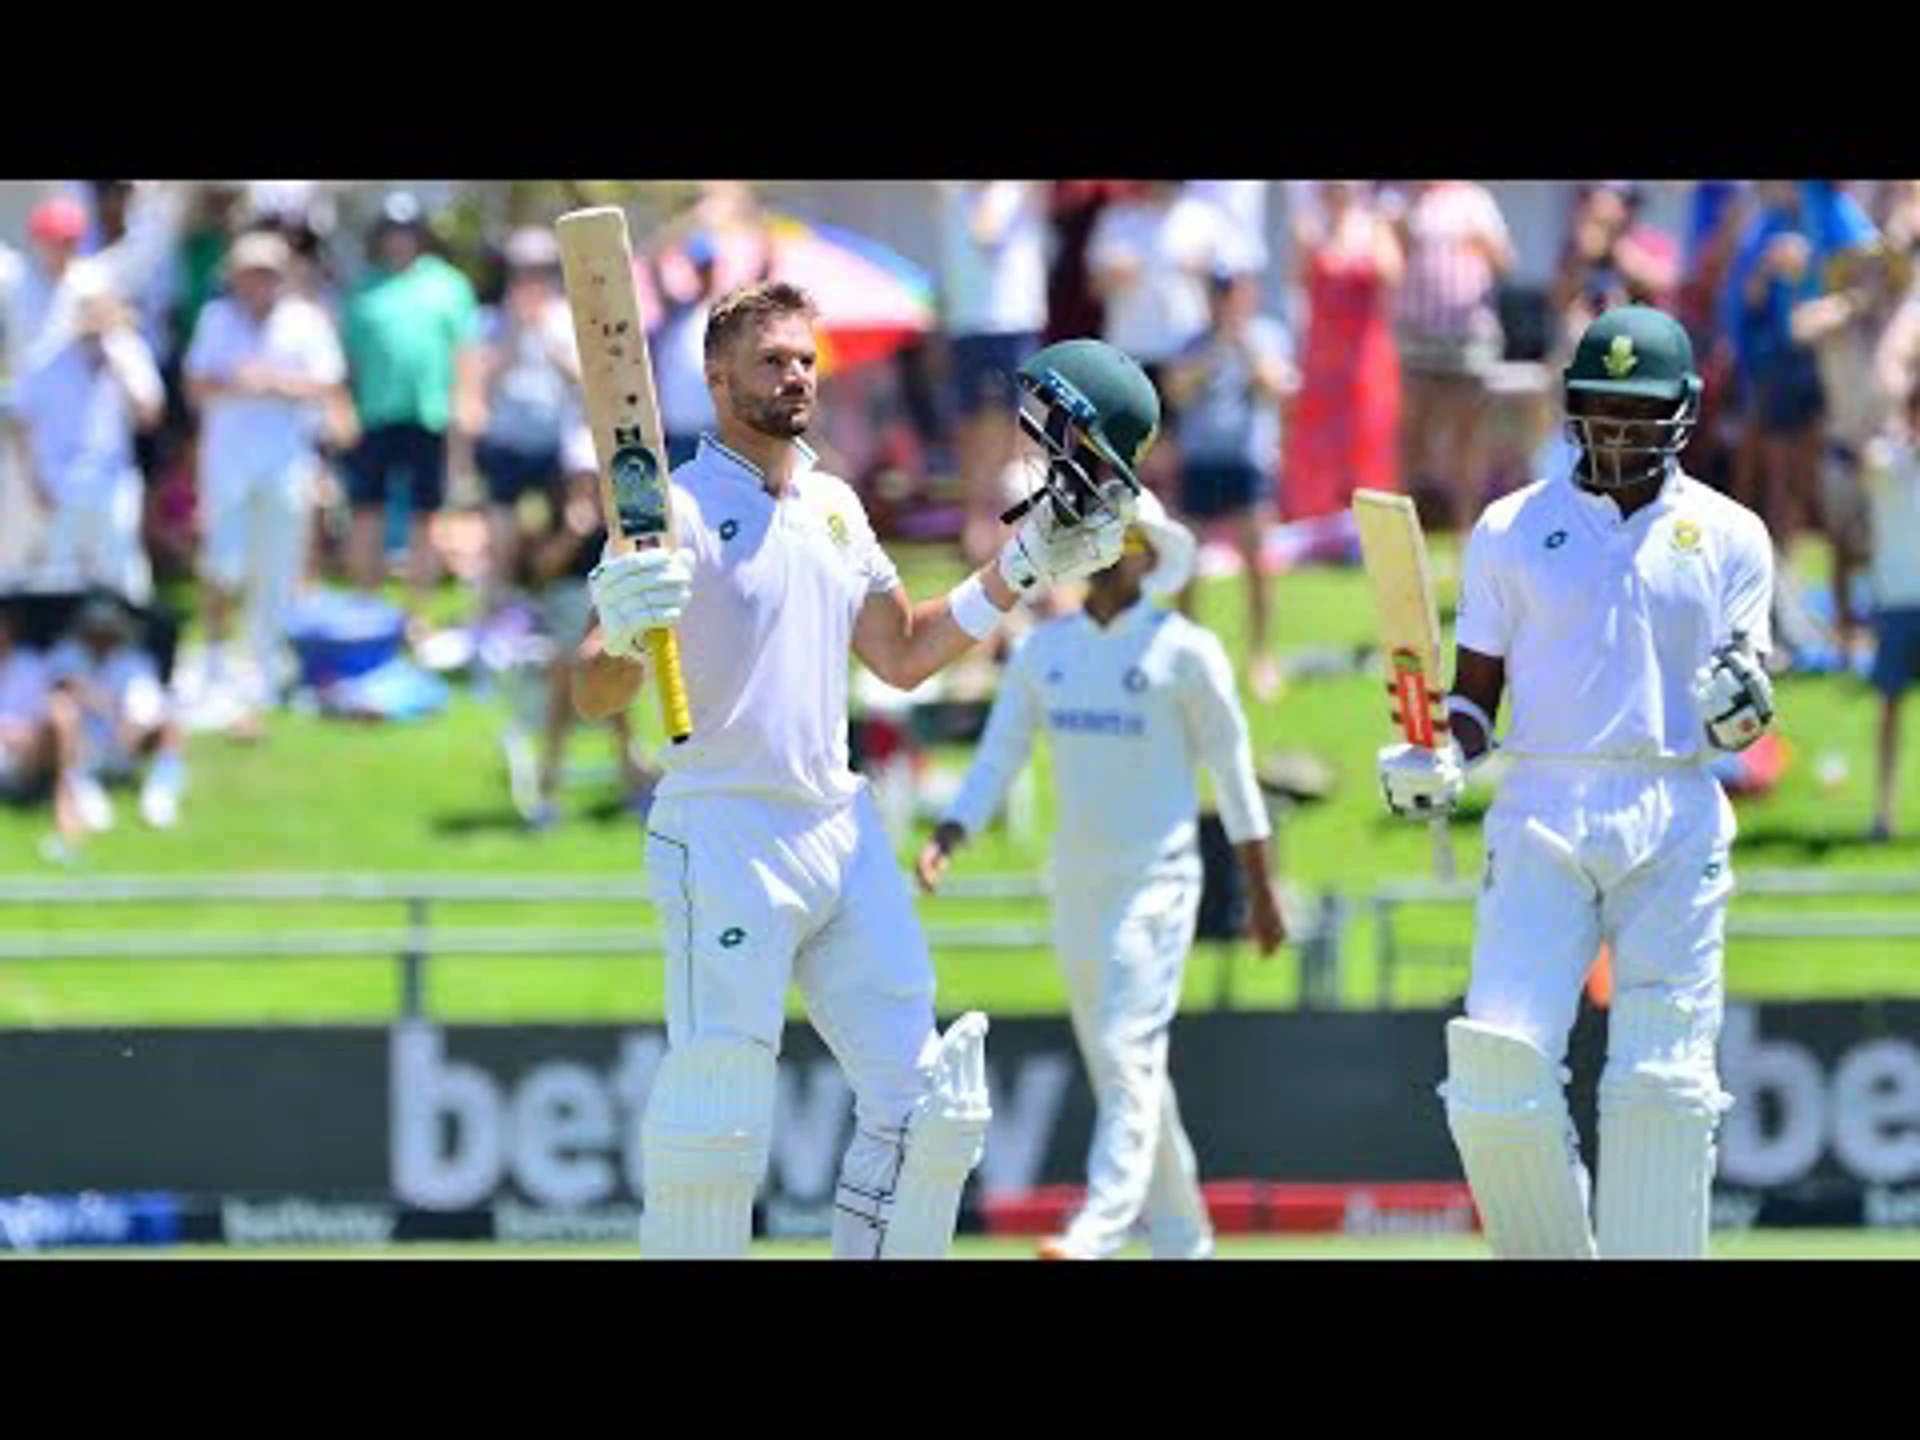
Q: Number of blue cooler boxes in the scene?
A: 1